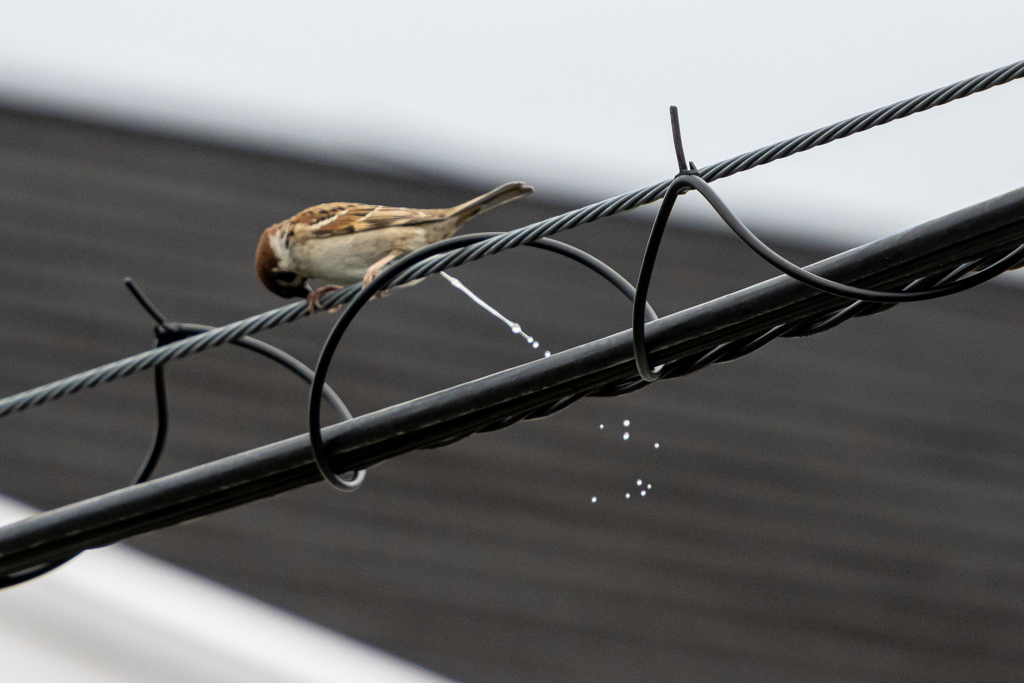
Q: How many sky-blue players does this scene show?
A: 0